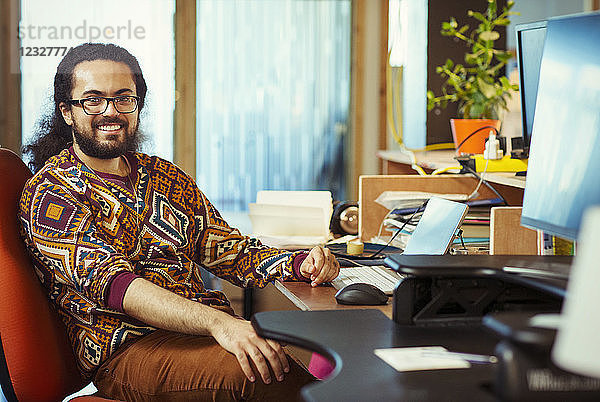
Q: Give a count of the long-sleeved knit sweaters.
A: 1